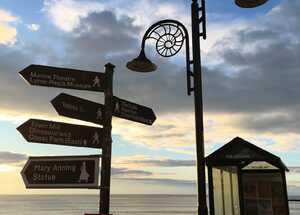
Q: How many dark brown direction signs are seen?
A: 5